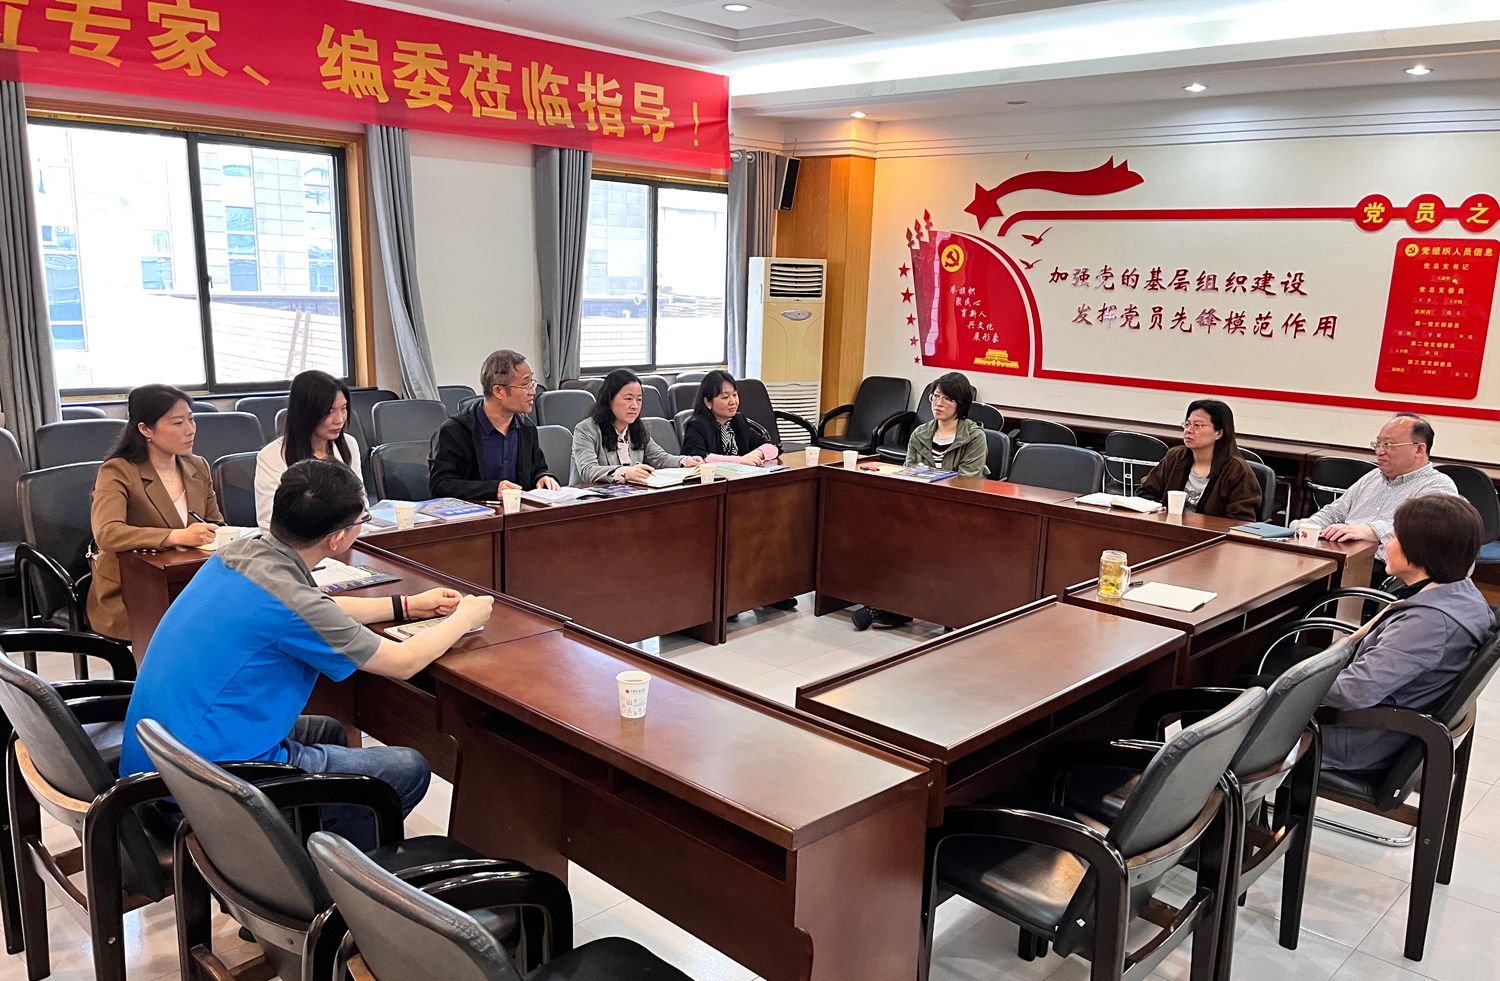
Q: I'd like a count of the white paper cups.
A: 9